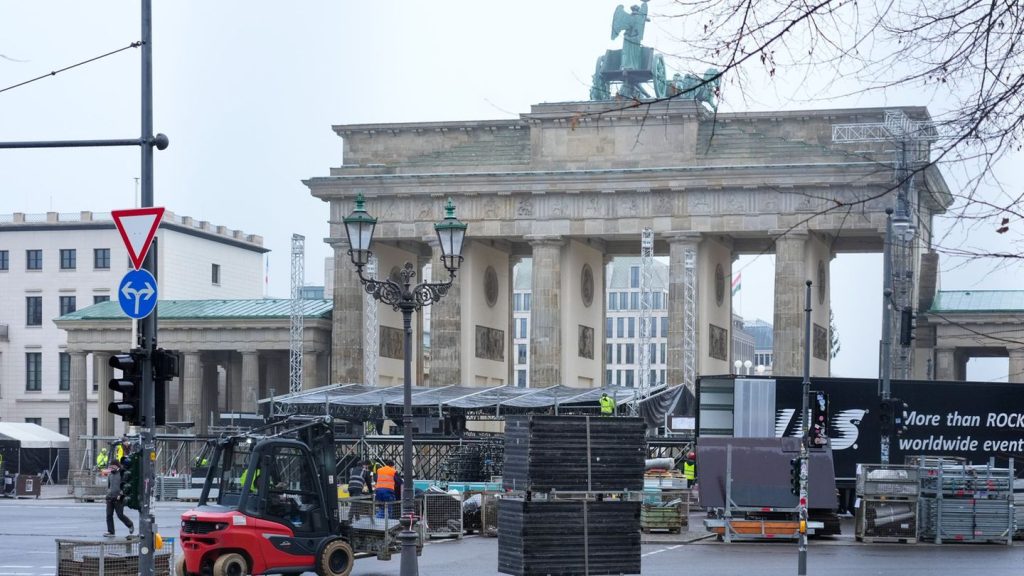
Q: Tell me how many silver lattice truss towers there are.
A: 5